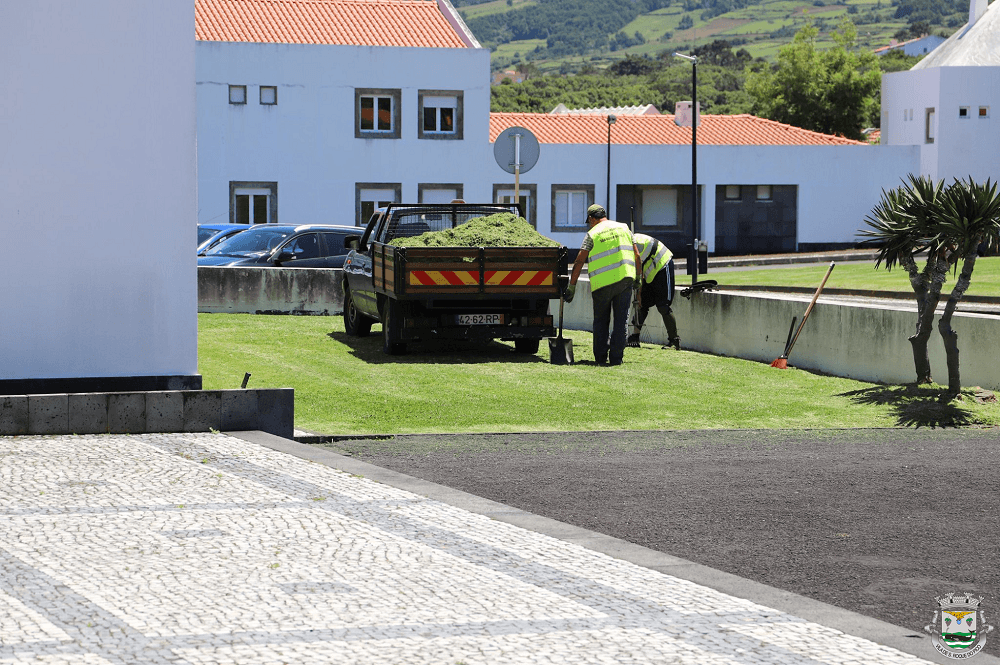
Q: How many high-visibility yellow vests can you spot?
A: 2